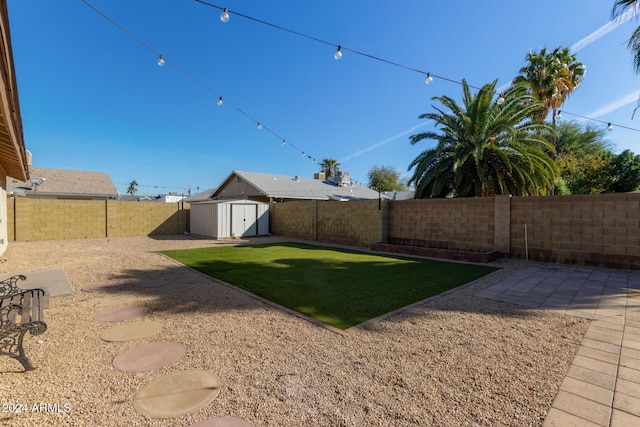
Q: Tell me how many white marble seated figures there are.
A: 0